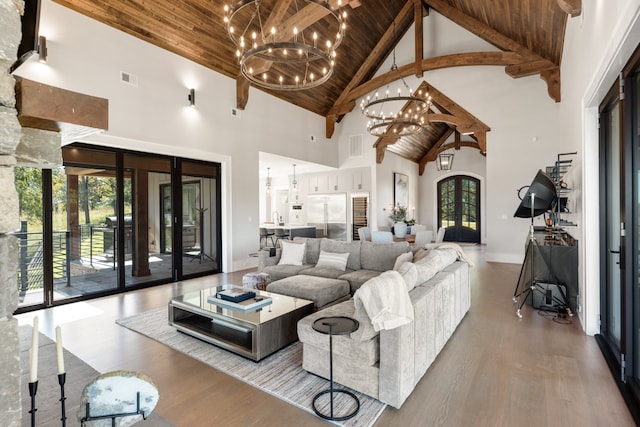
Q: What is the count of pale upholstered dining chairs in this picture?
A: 6